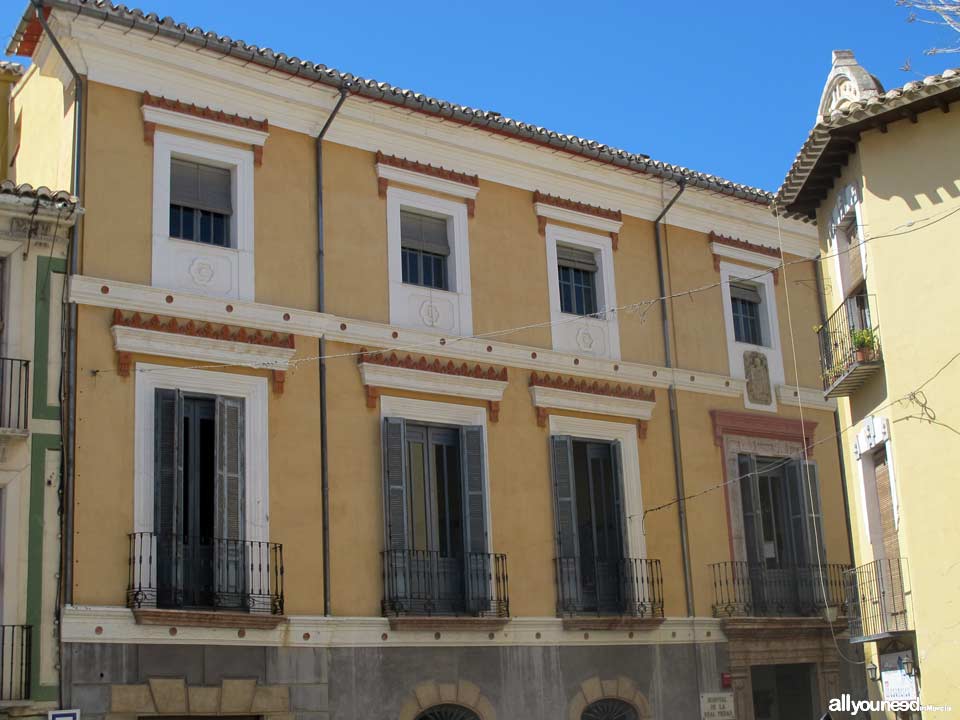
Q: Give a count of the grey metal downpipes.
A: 4